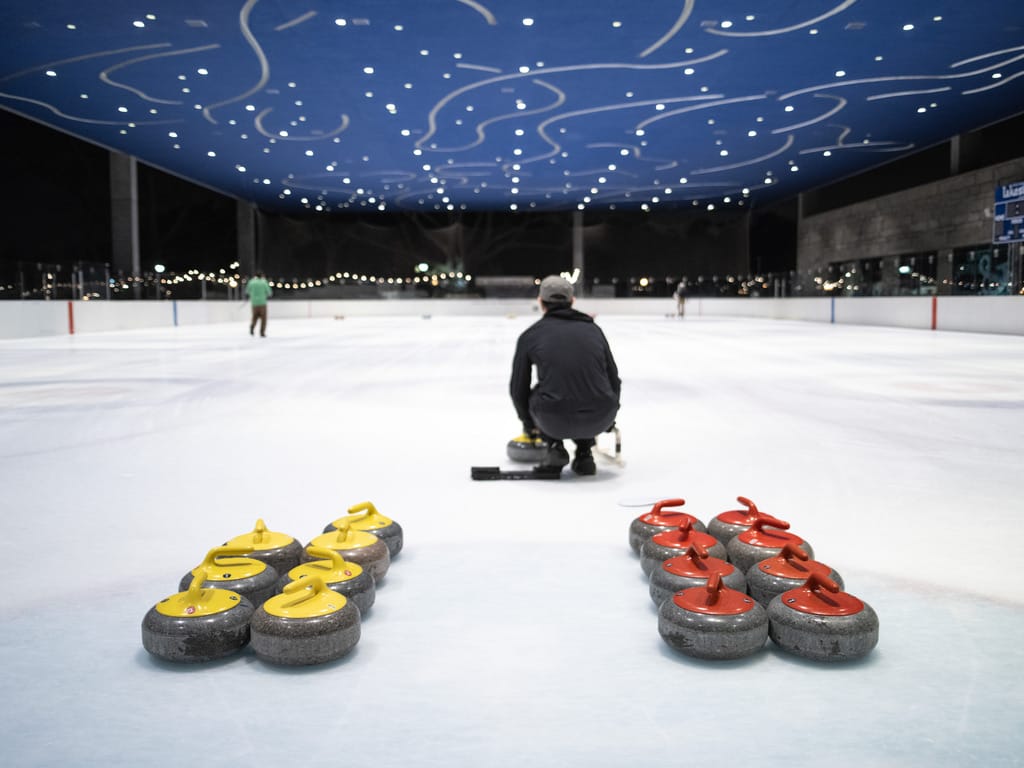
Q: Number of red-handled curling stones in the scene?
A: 8